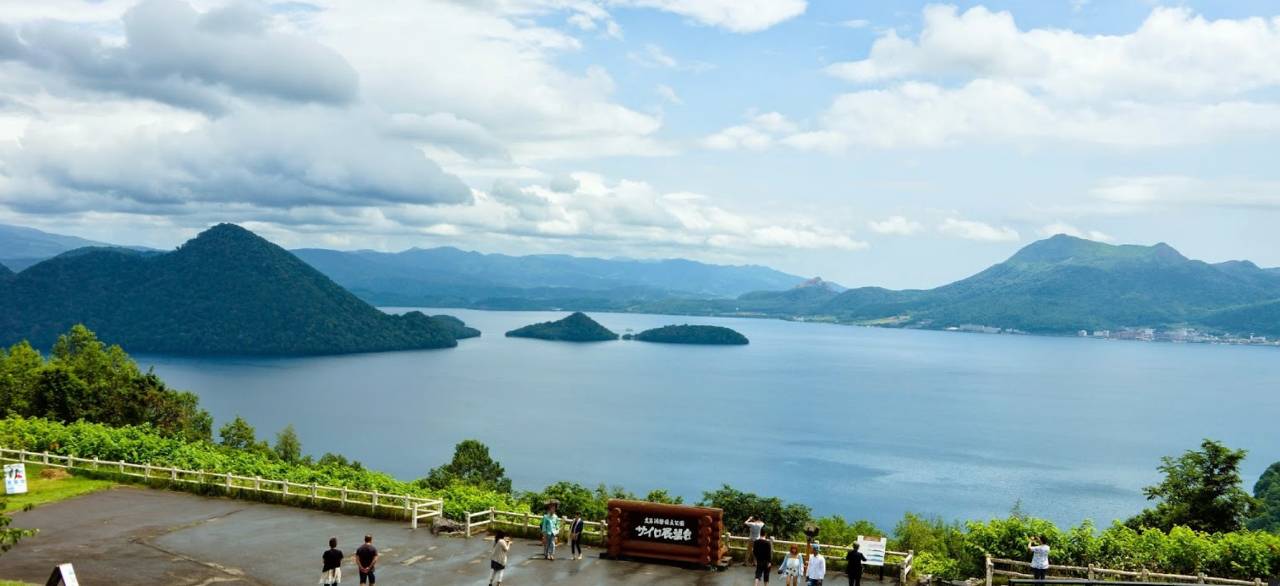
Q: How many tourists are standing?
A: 11